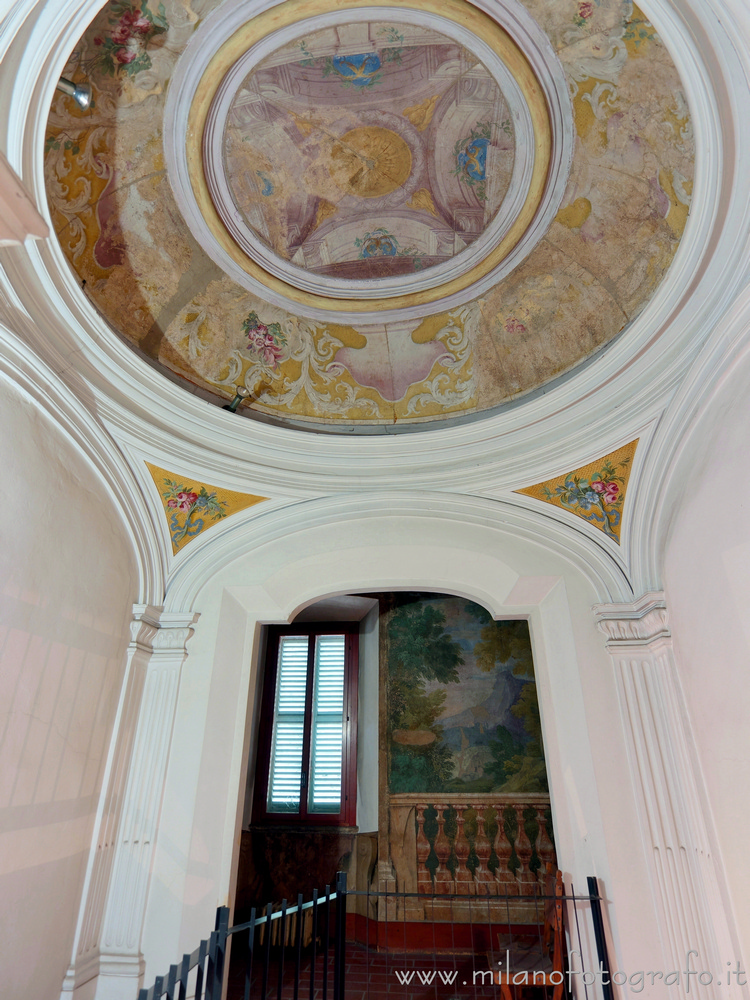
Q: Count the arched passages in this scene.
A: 1